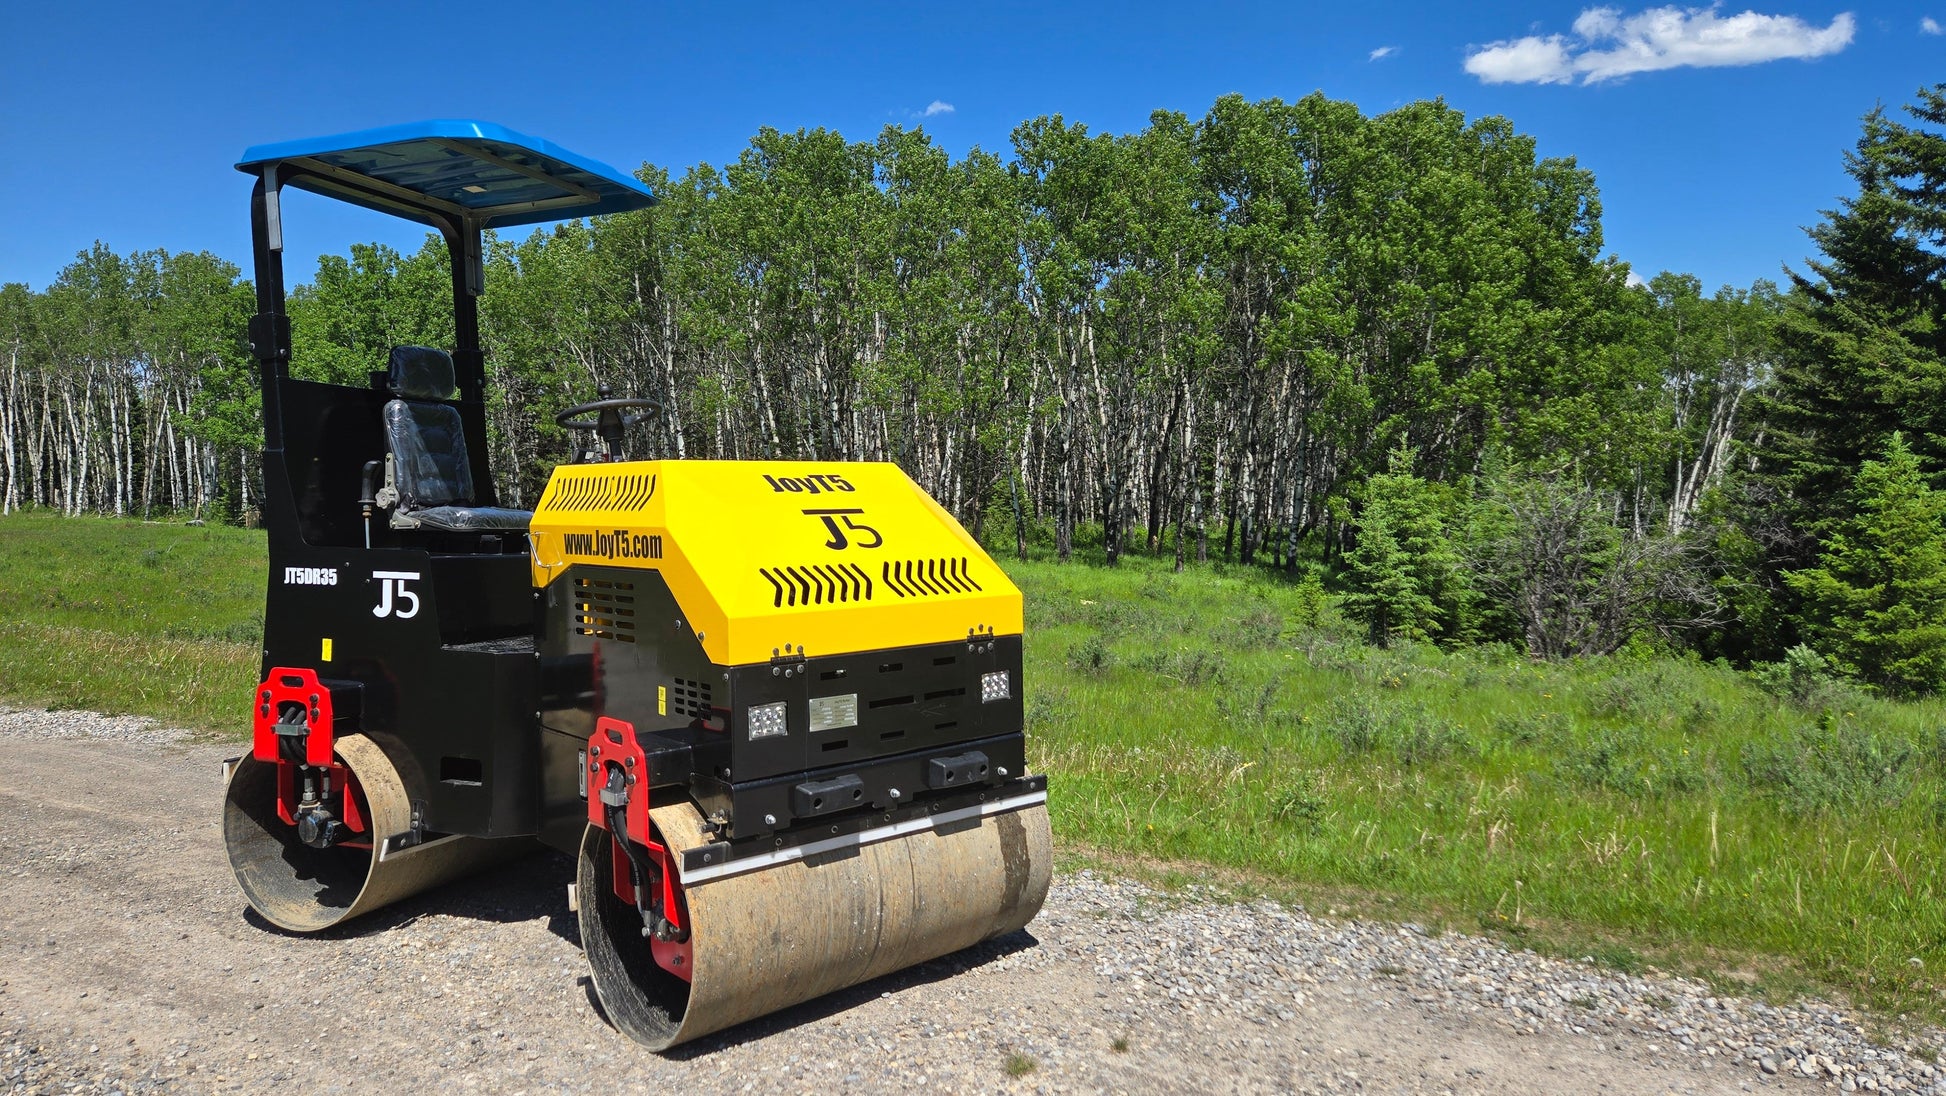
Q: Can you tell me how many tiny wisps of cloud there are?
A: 3